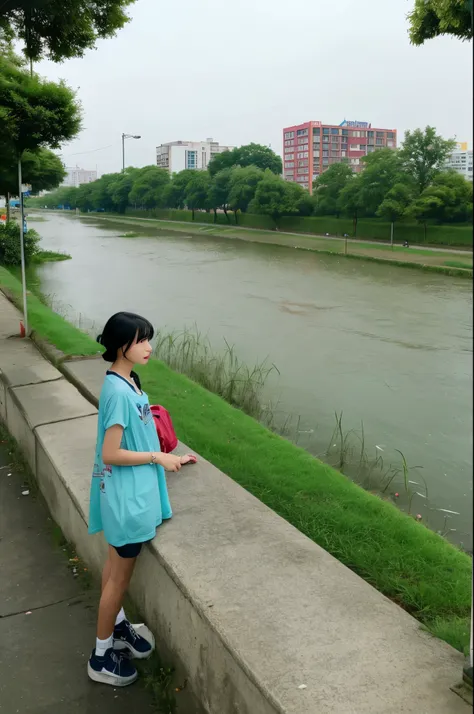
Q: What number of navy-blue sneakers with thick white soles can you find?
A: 2